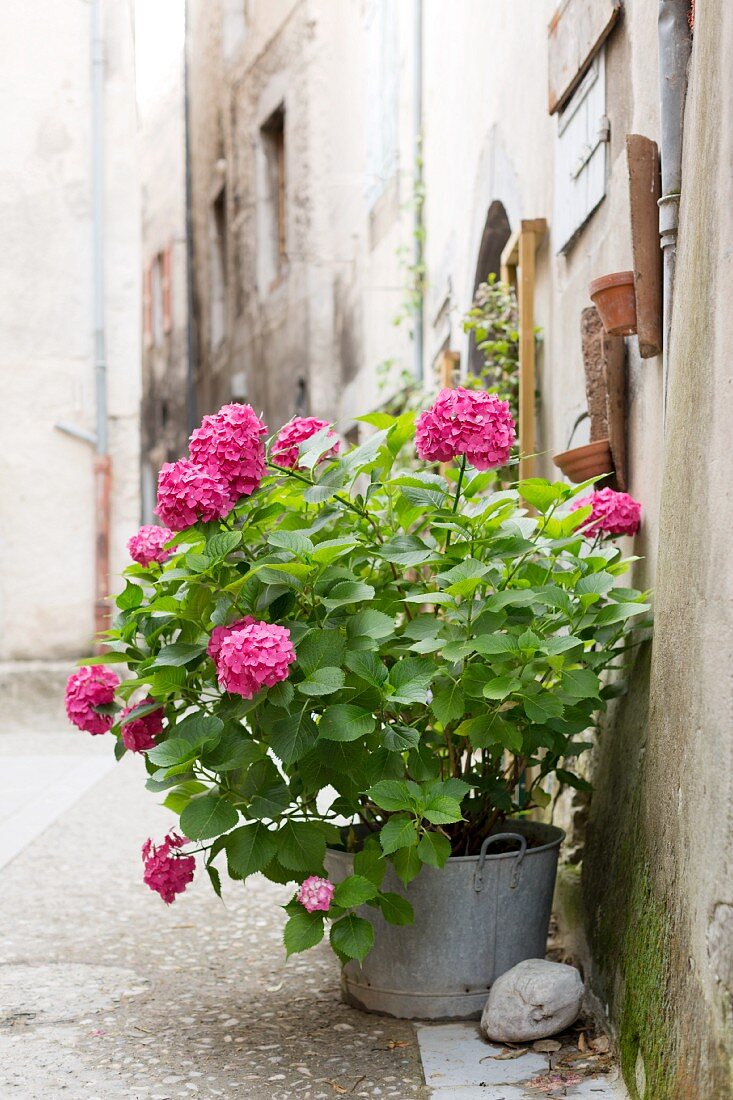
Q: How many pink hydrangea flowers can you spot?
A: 11